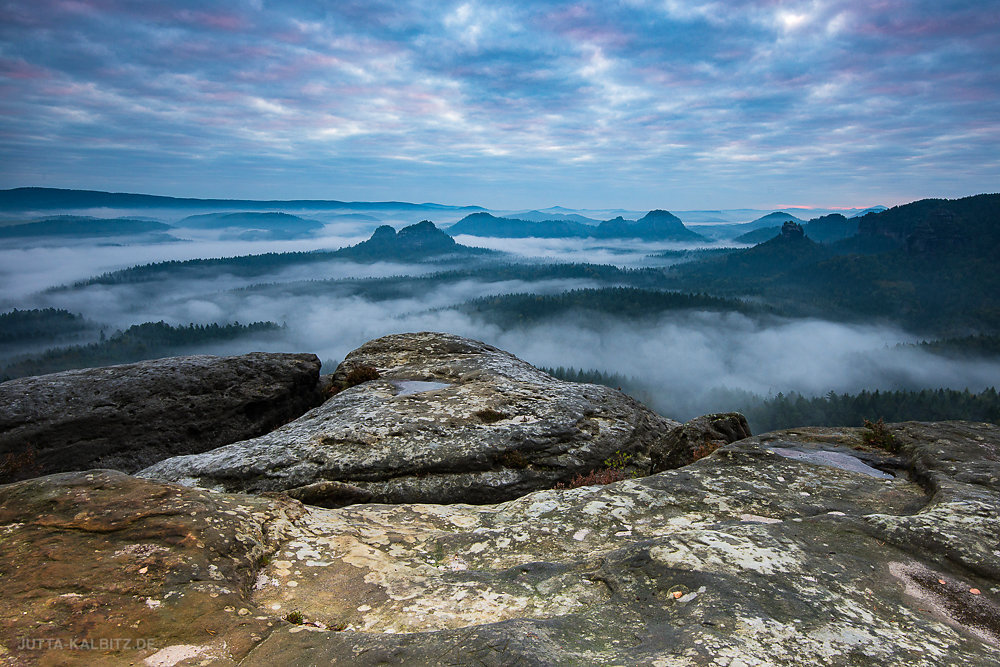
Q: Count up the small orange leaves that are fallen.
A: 3